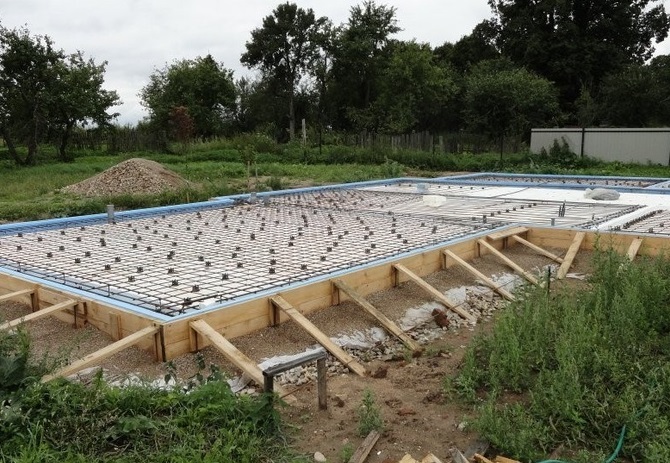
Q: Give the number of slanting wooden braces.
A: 12